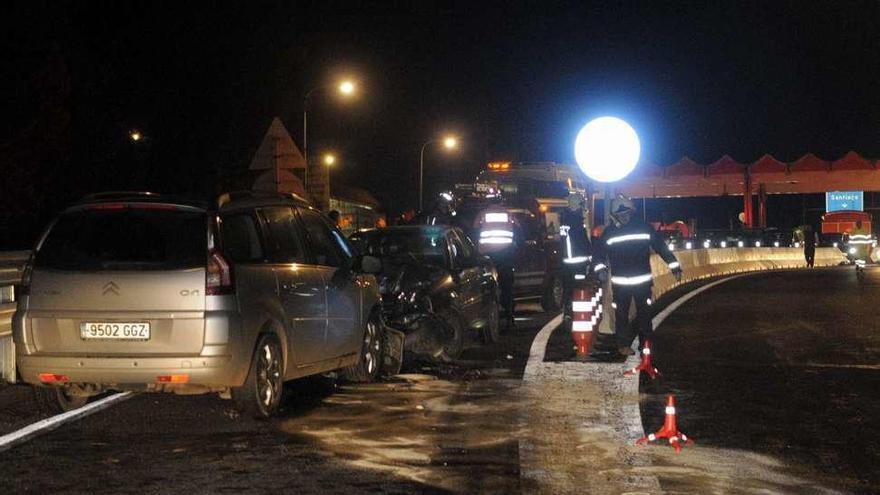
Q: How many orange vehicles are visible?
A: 1